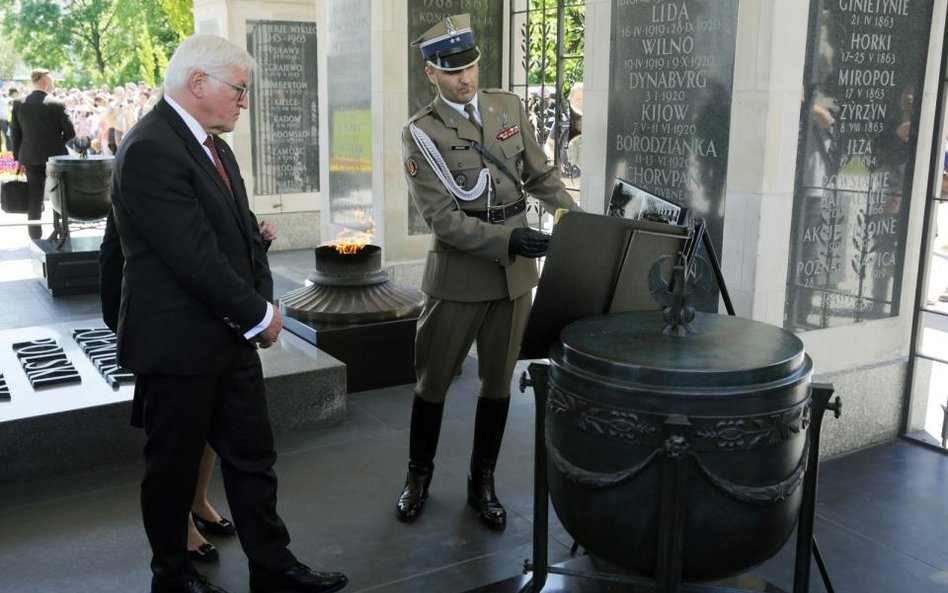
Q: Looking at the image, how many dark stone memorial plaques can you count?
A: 5